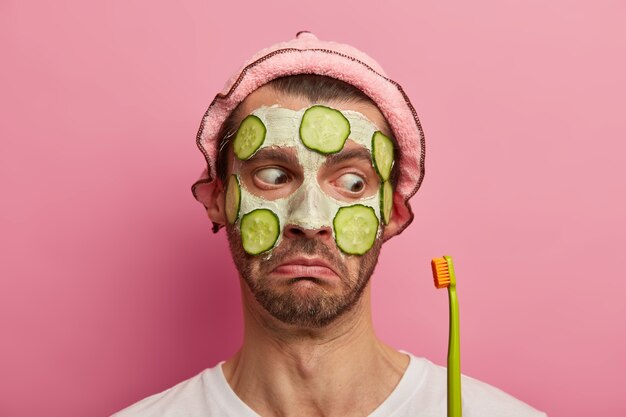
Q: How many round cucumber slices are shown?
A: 7